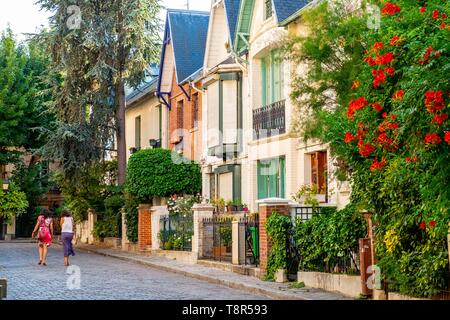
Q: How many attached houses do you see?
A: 4